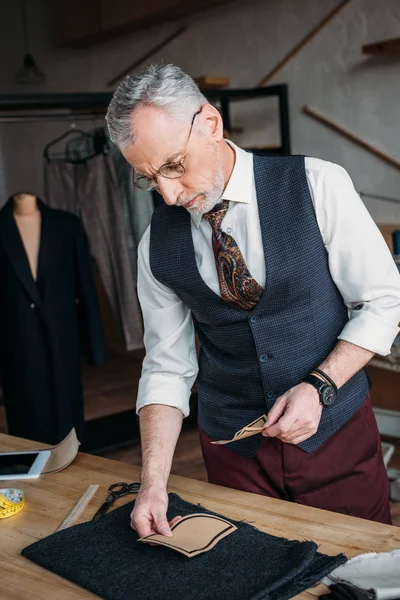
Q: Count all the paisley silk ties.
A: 1